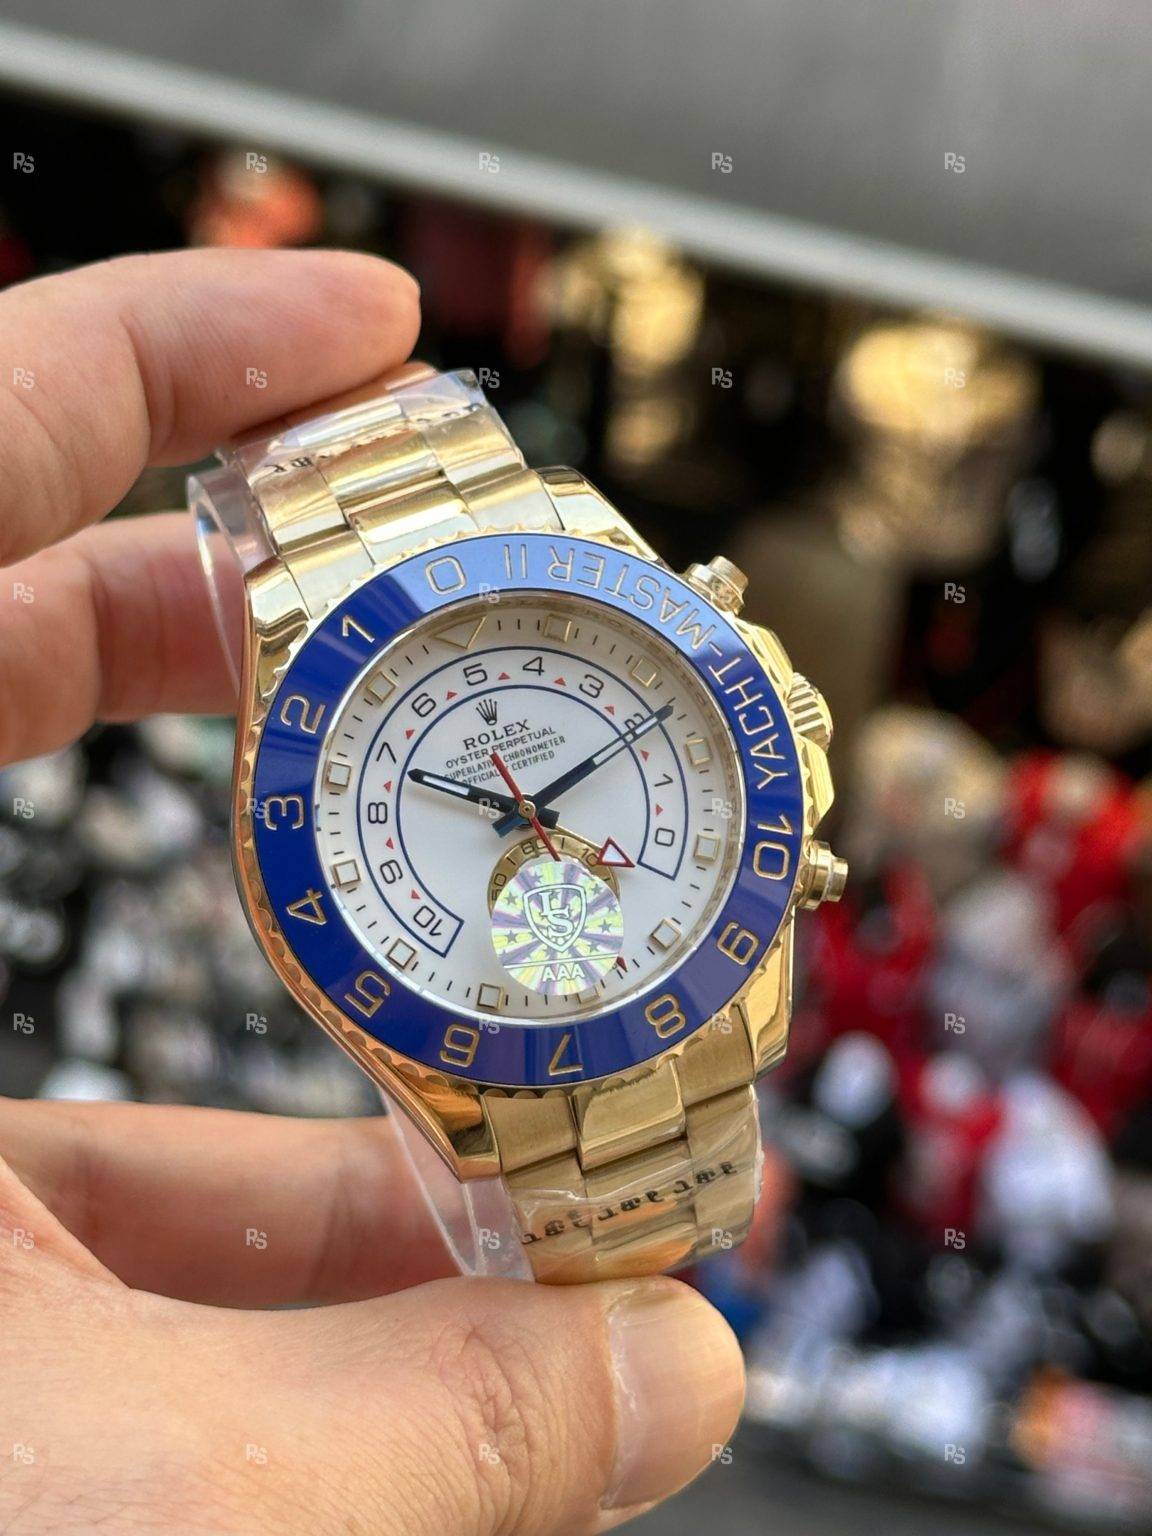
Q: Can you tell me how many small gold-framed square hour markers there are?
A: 11